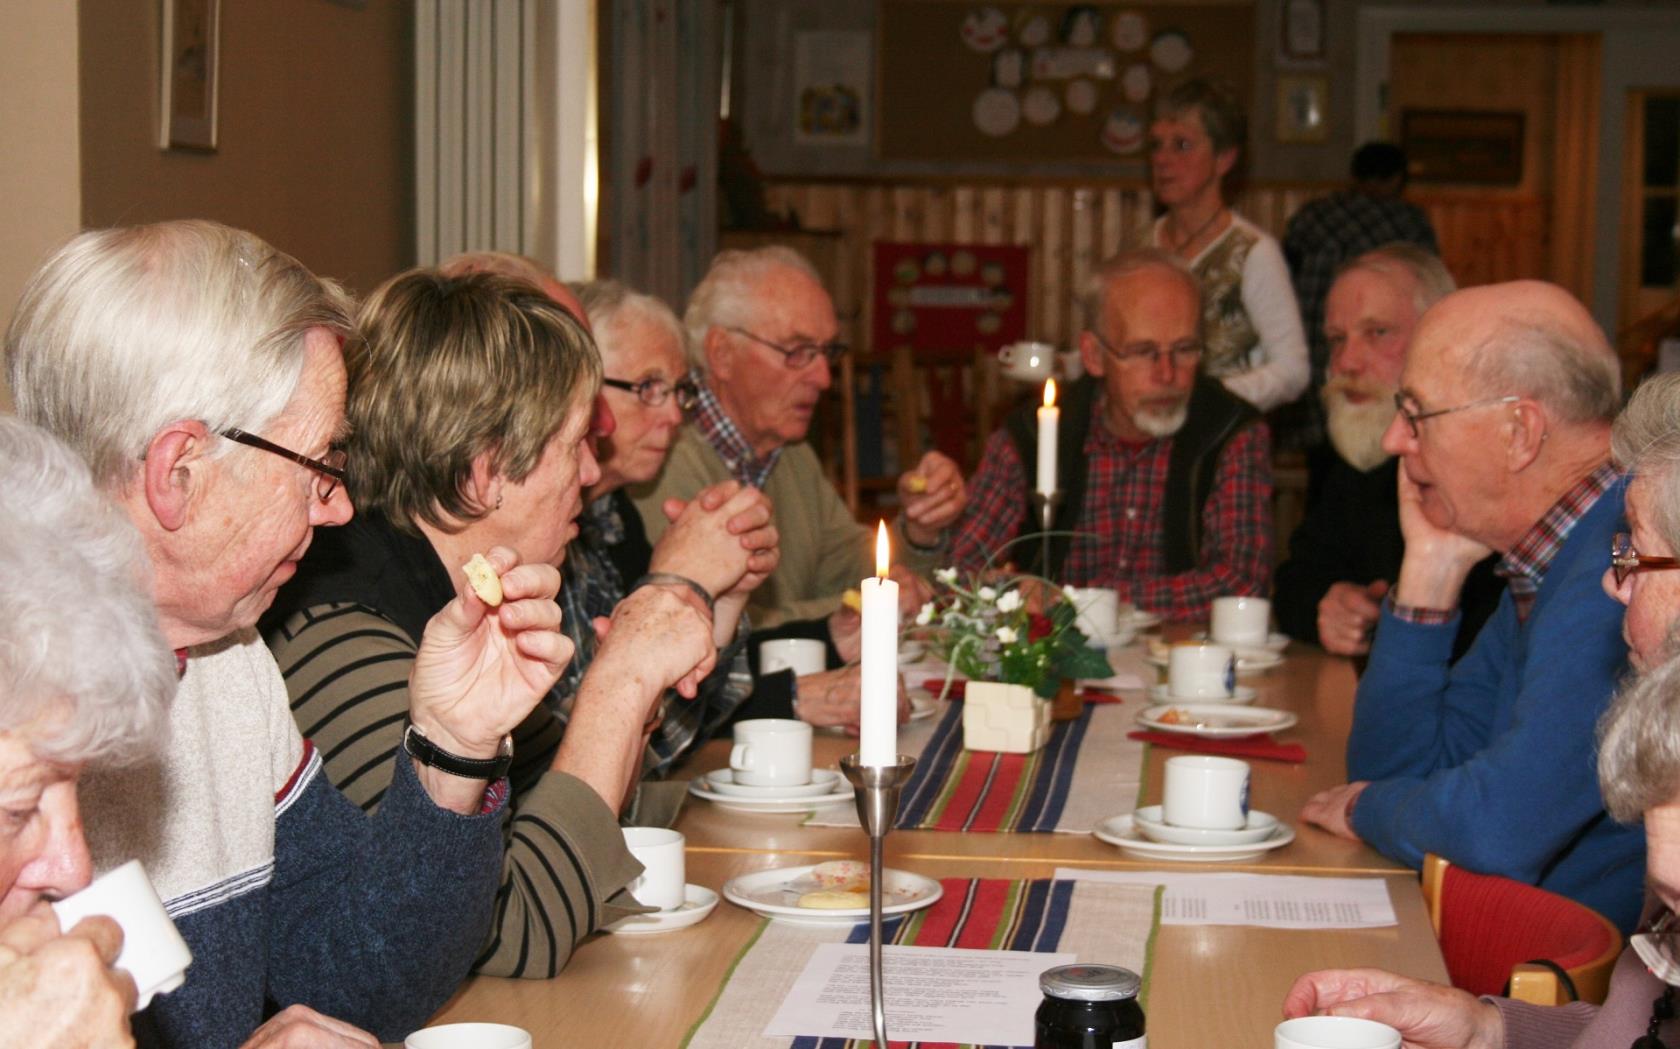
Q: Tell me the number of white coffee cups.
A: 11